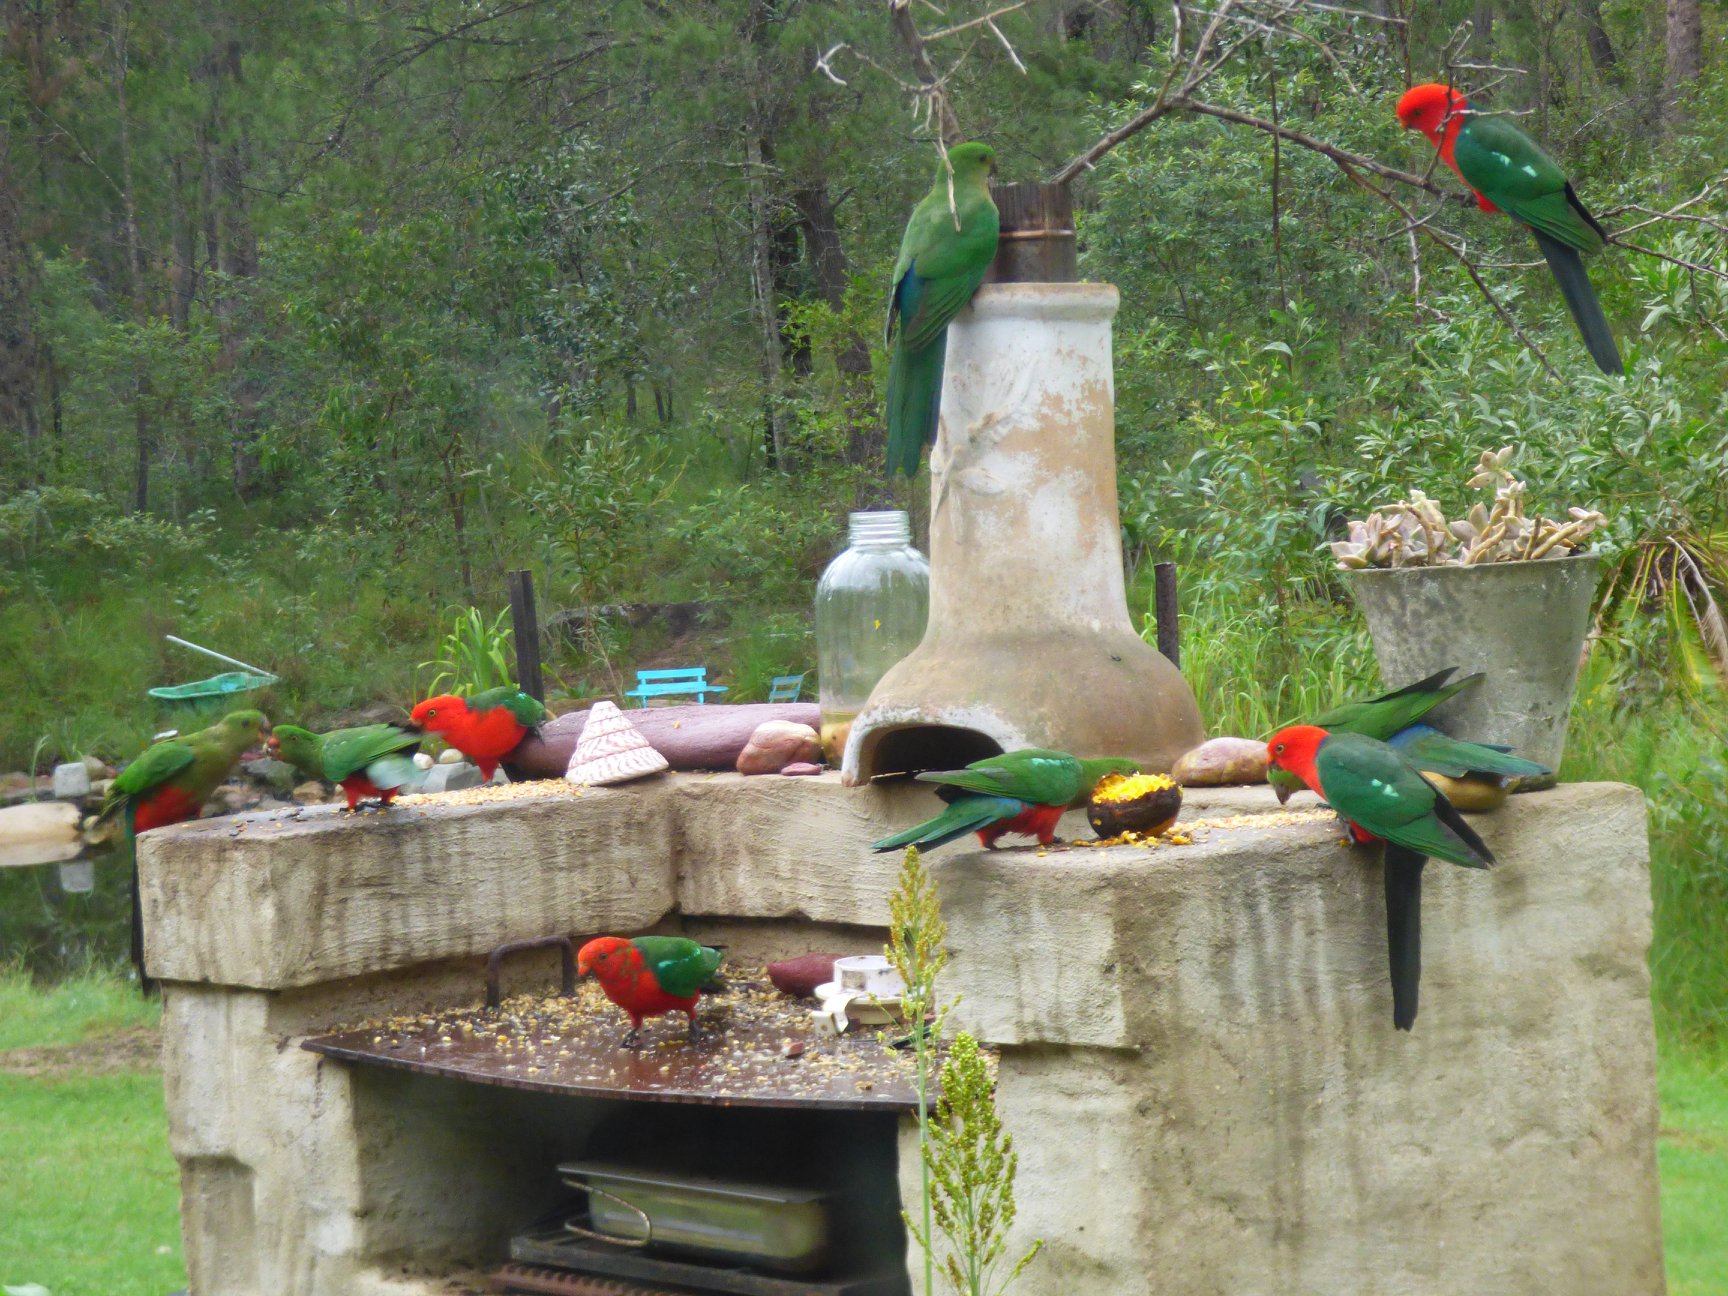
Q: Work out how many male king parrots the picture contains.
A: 4